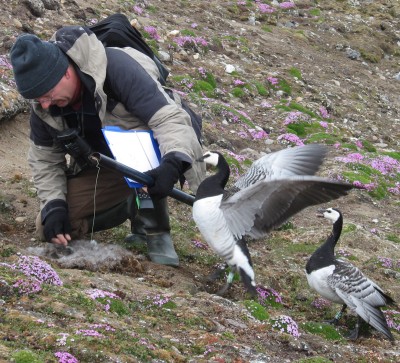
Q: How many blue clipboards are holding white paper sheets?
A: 1